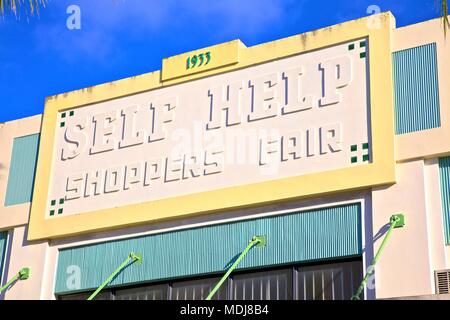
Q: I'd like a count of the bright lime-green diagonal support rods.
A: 4